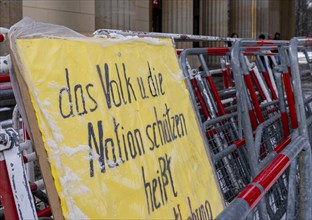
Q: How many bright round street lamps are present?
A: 0